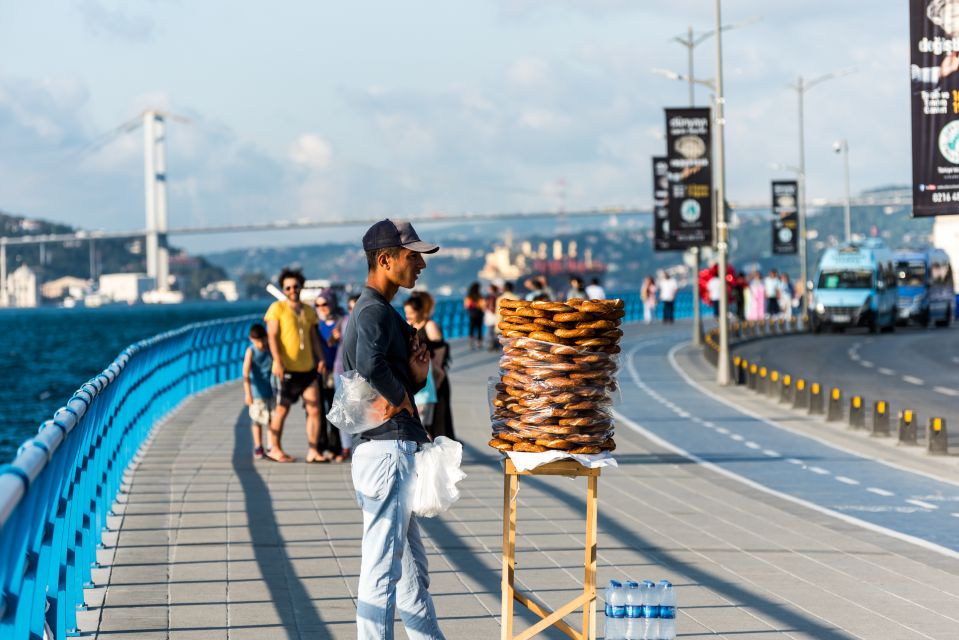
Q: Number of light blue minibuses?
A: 1